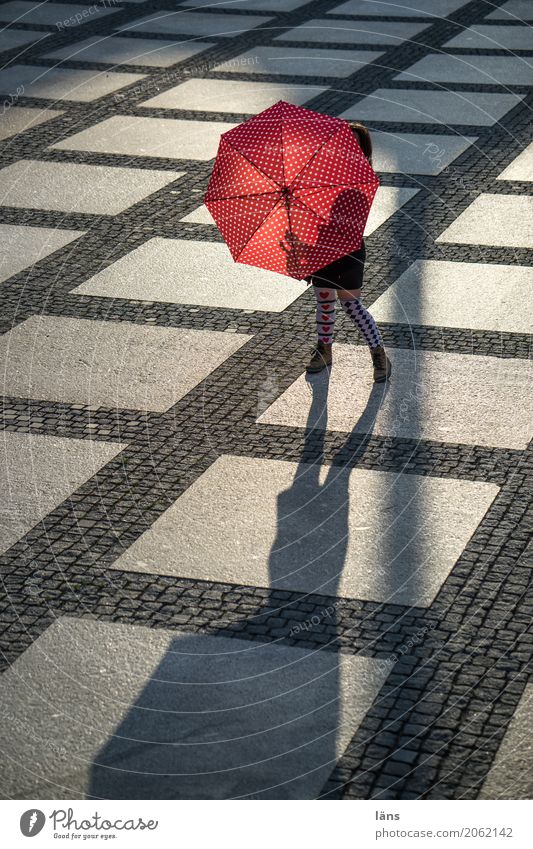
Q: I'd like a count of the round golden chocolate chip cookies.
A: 0